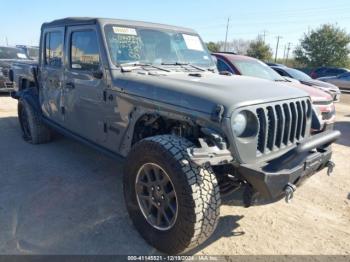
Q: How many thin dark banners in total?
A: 1